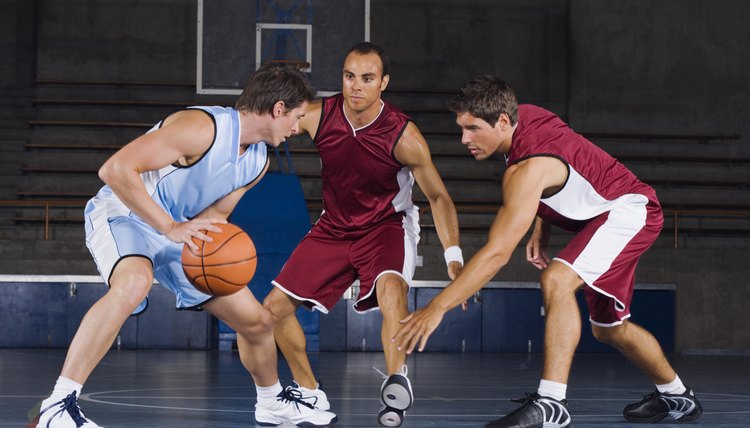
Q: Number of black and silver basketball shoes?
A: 2